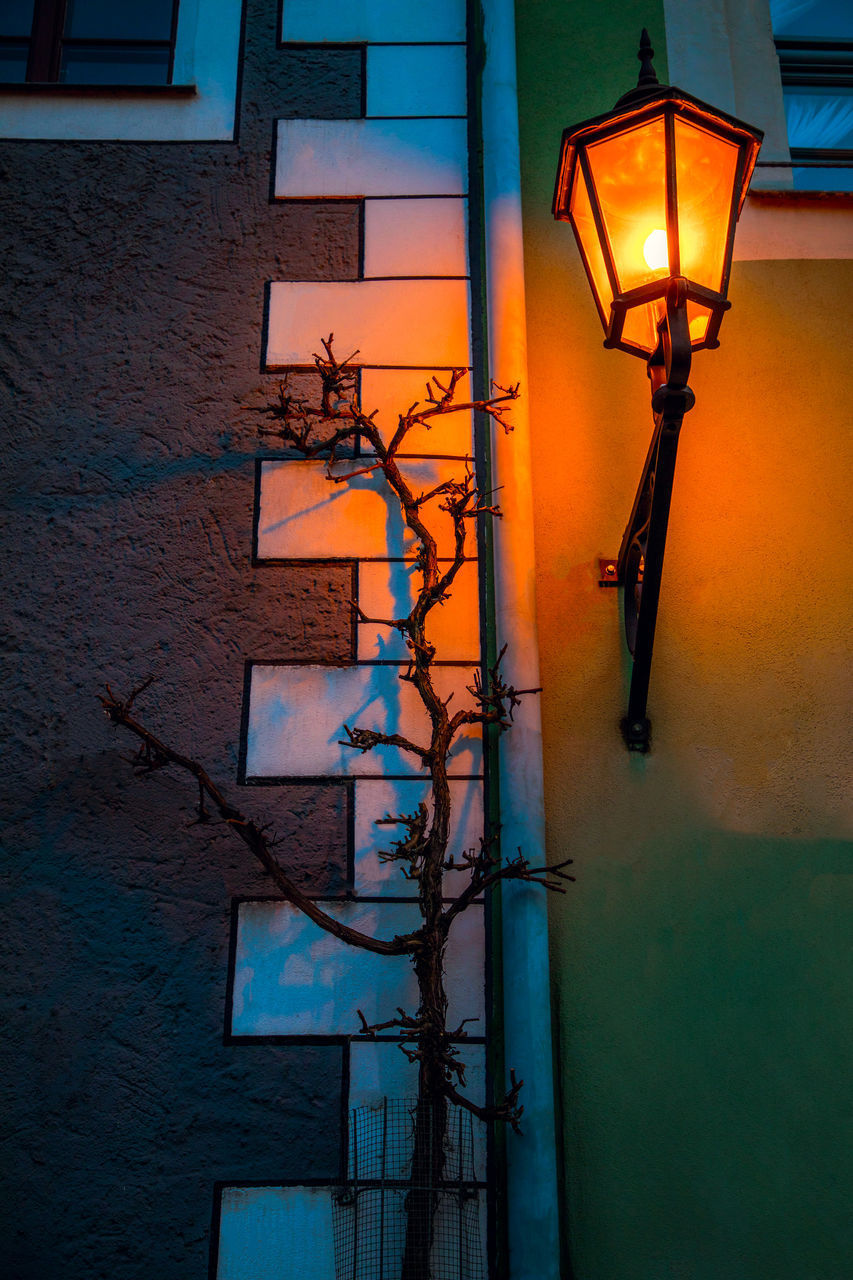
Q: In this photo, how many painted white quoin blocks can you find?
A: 13